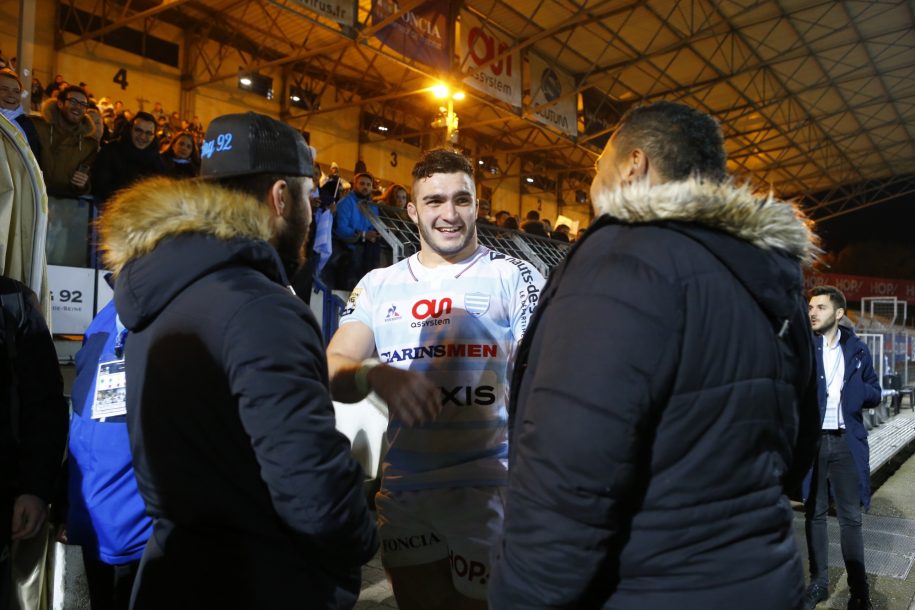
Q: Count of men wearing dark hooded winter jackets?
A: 2